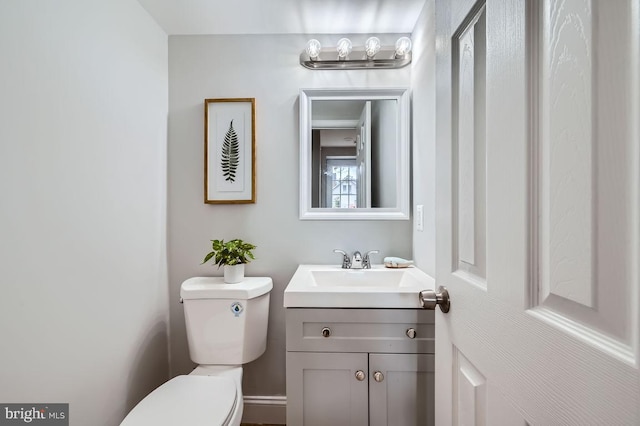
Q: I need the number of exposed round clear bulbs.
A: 4